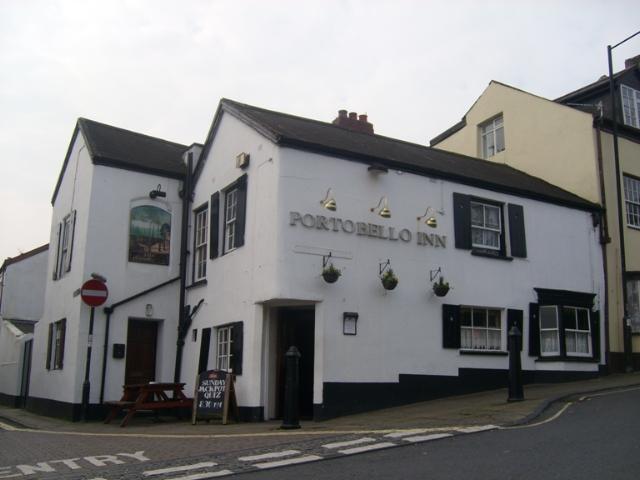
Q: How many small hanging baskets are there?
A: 3